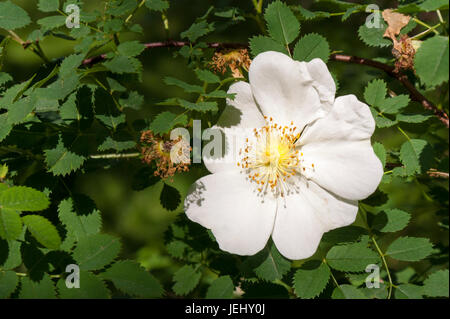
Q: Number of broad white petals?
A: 5